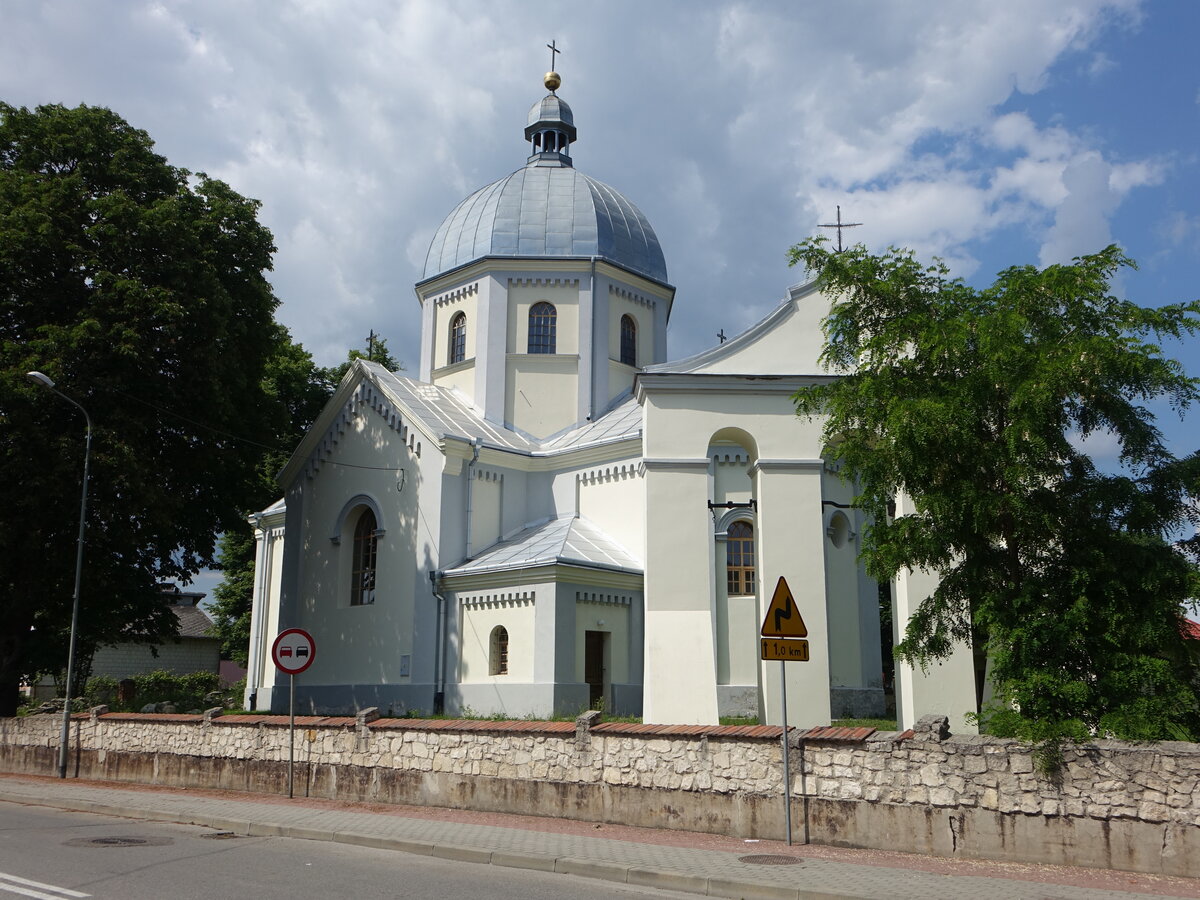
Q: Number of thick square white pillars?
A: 3